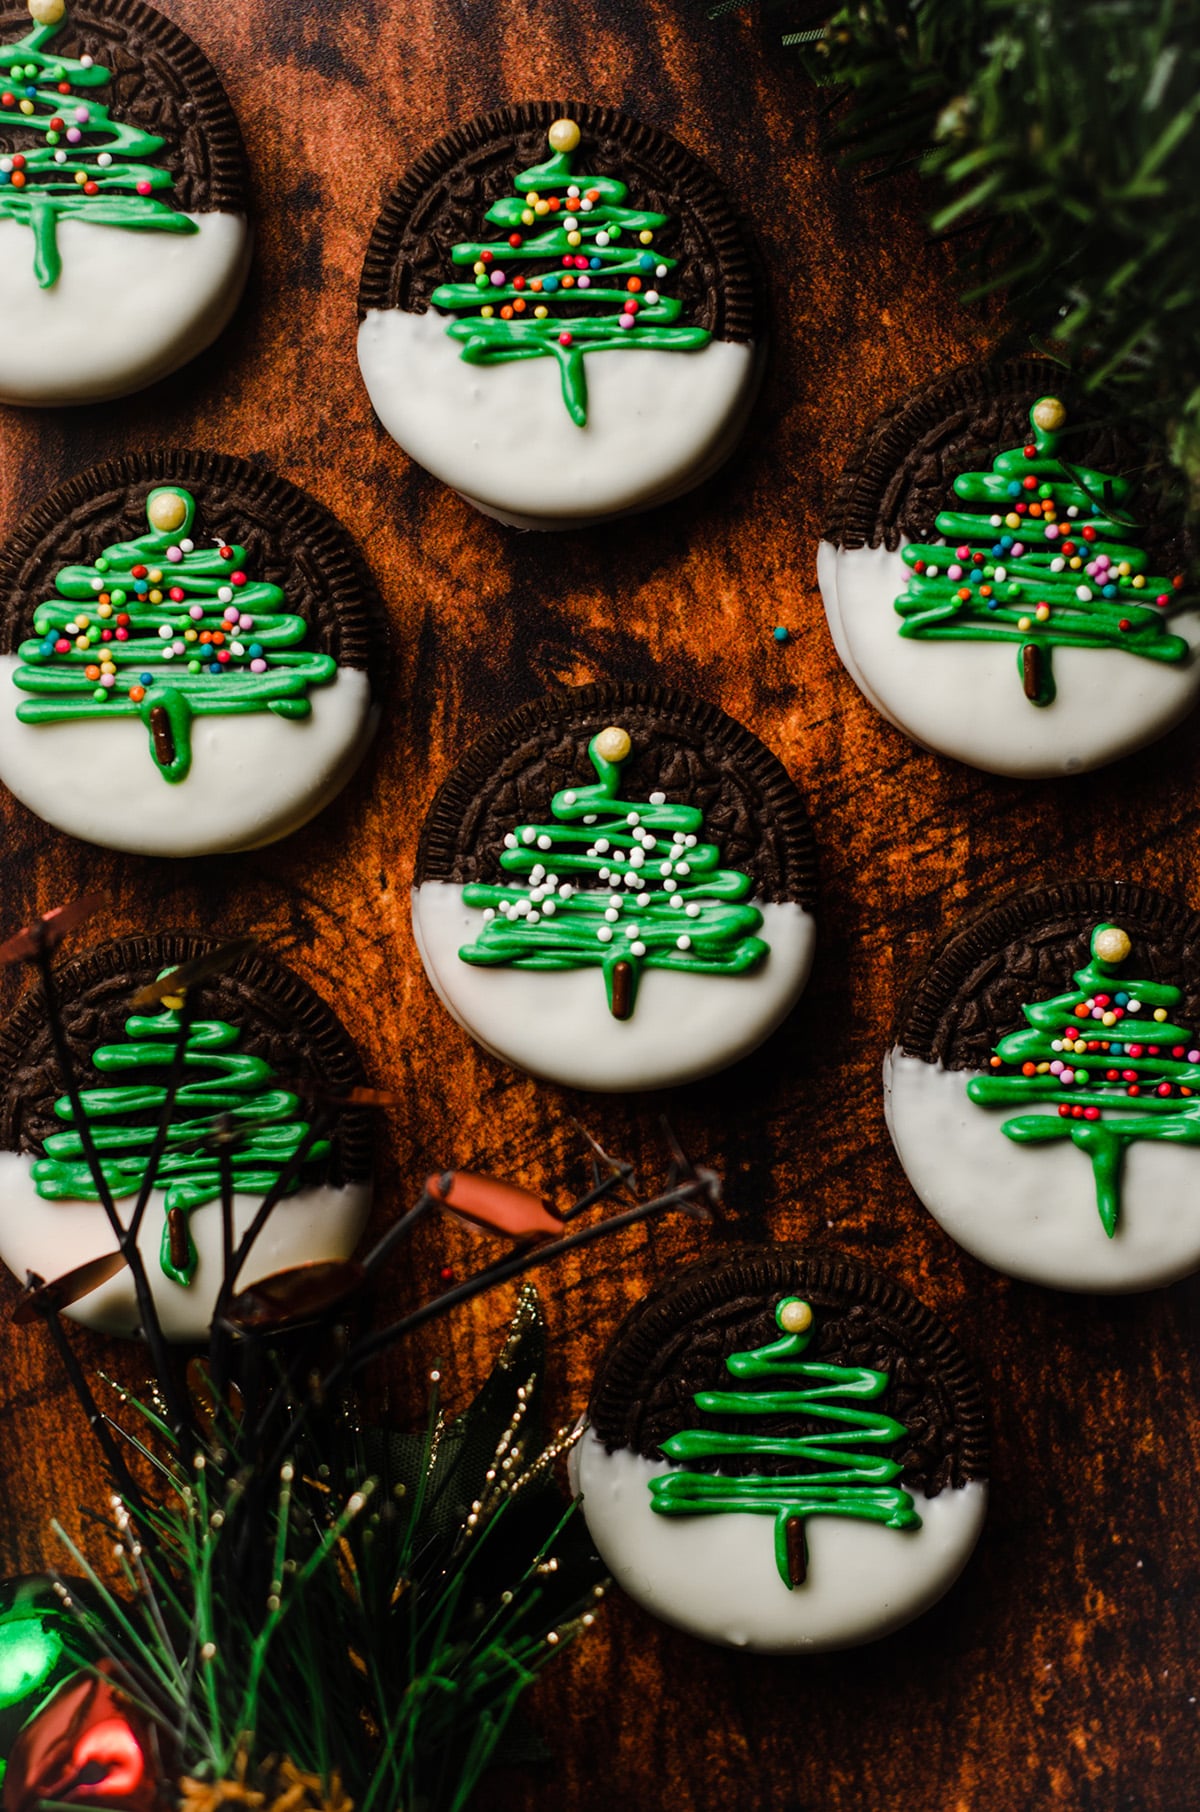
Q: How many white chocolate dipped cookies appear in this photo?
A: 8